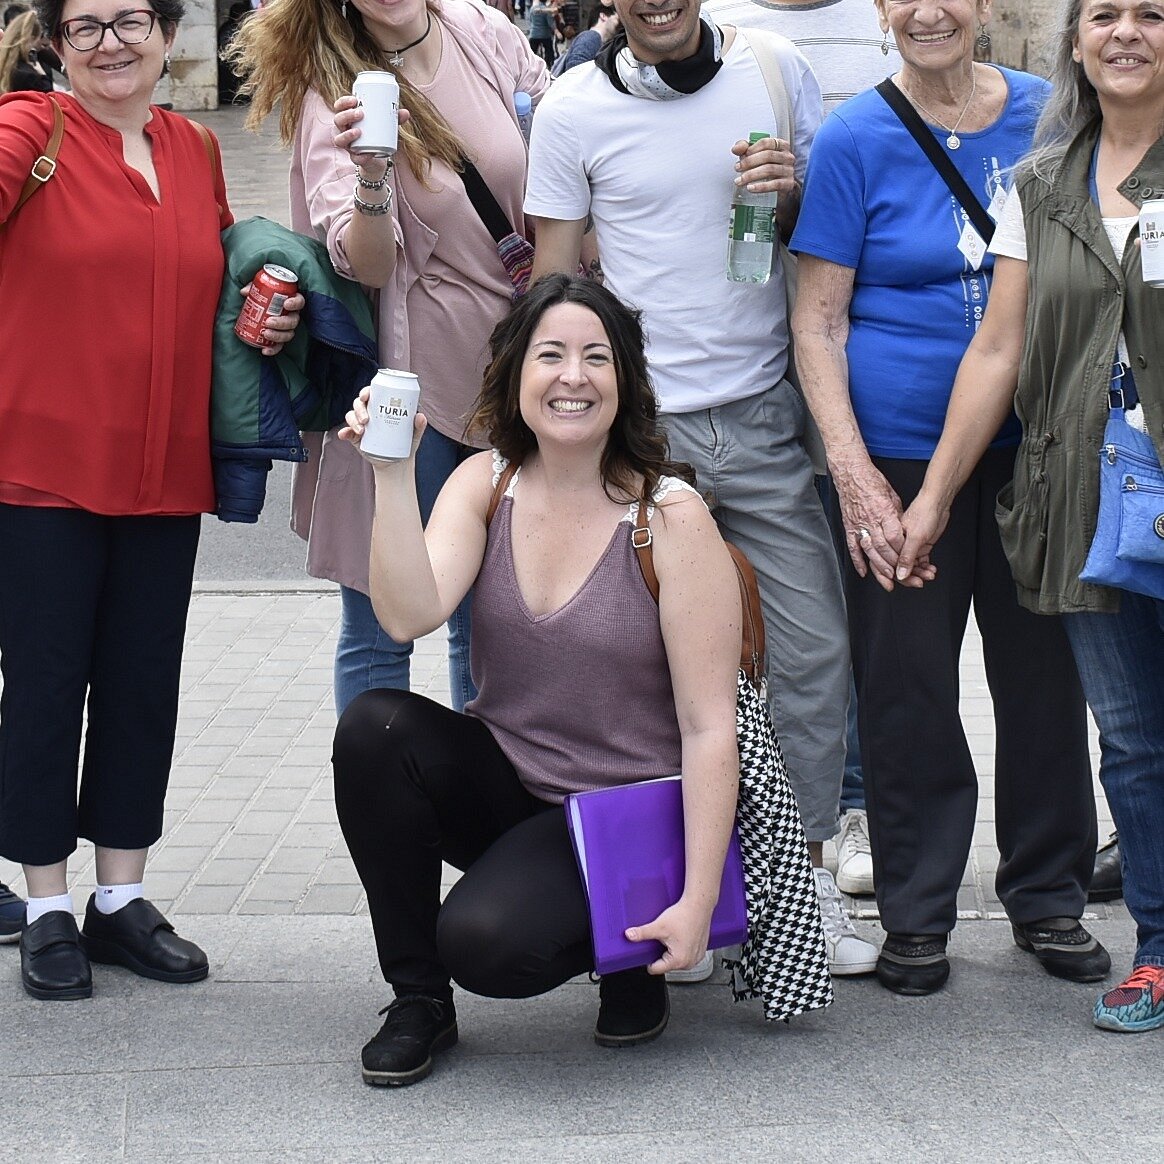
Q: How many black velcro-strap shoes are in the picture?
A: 2